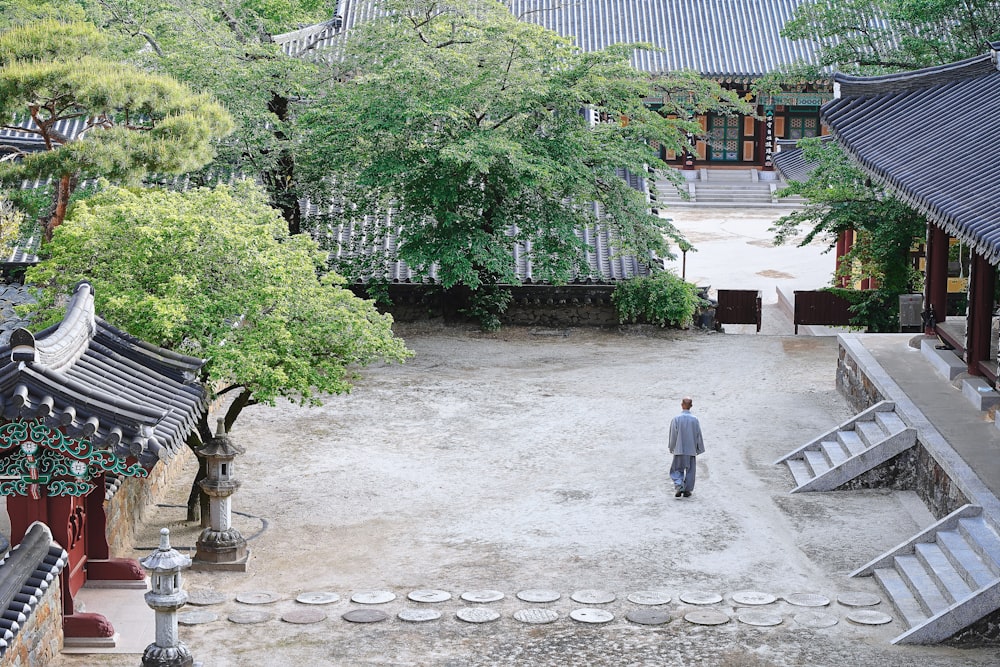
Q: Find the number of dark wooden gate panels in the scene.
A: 2